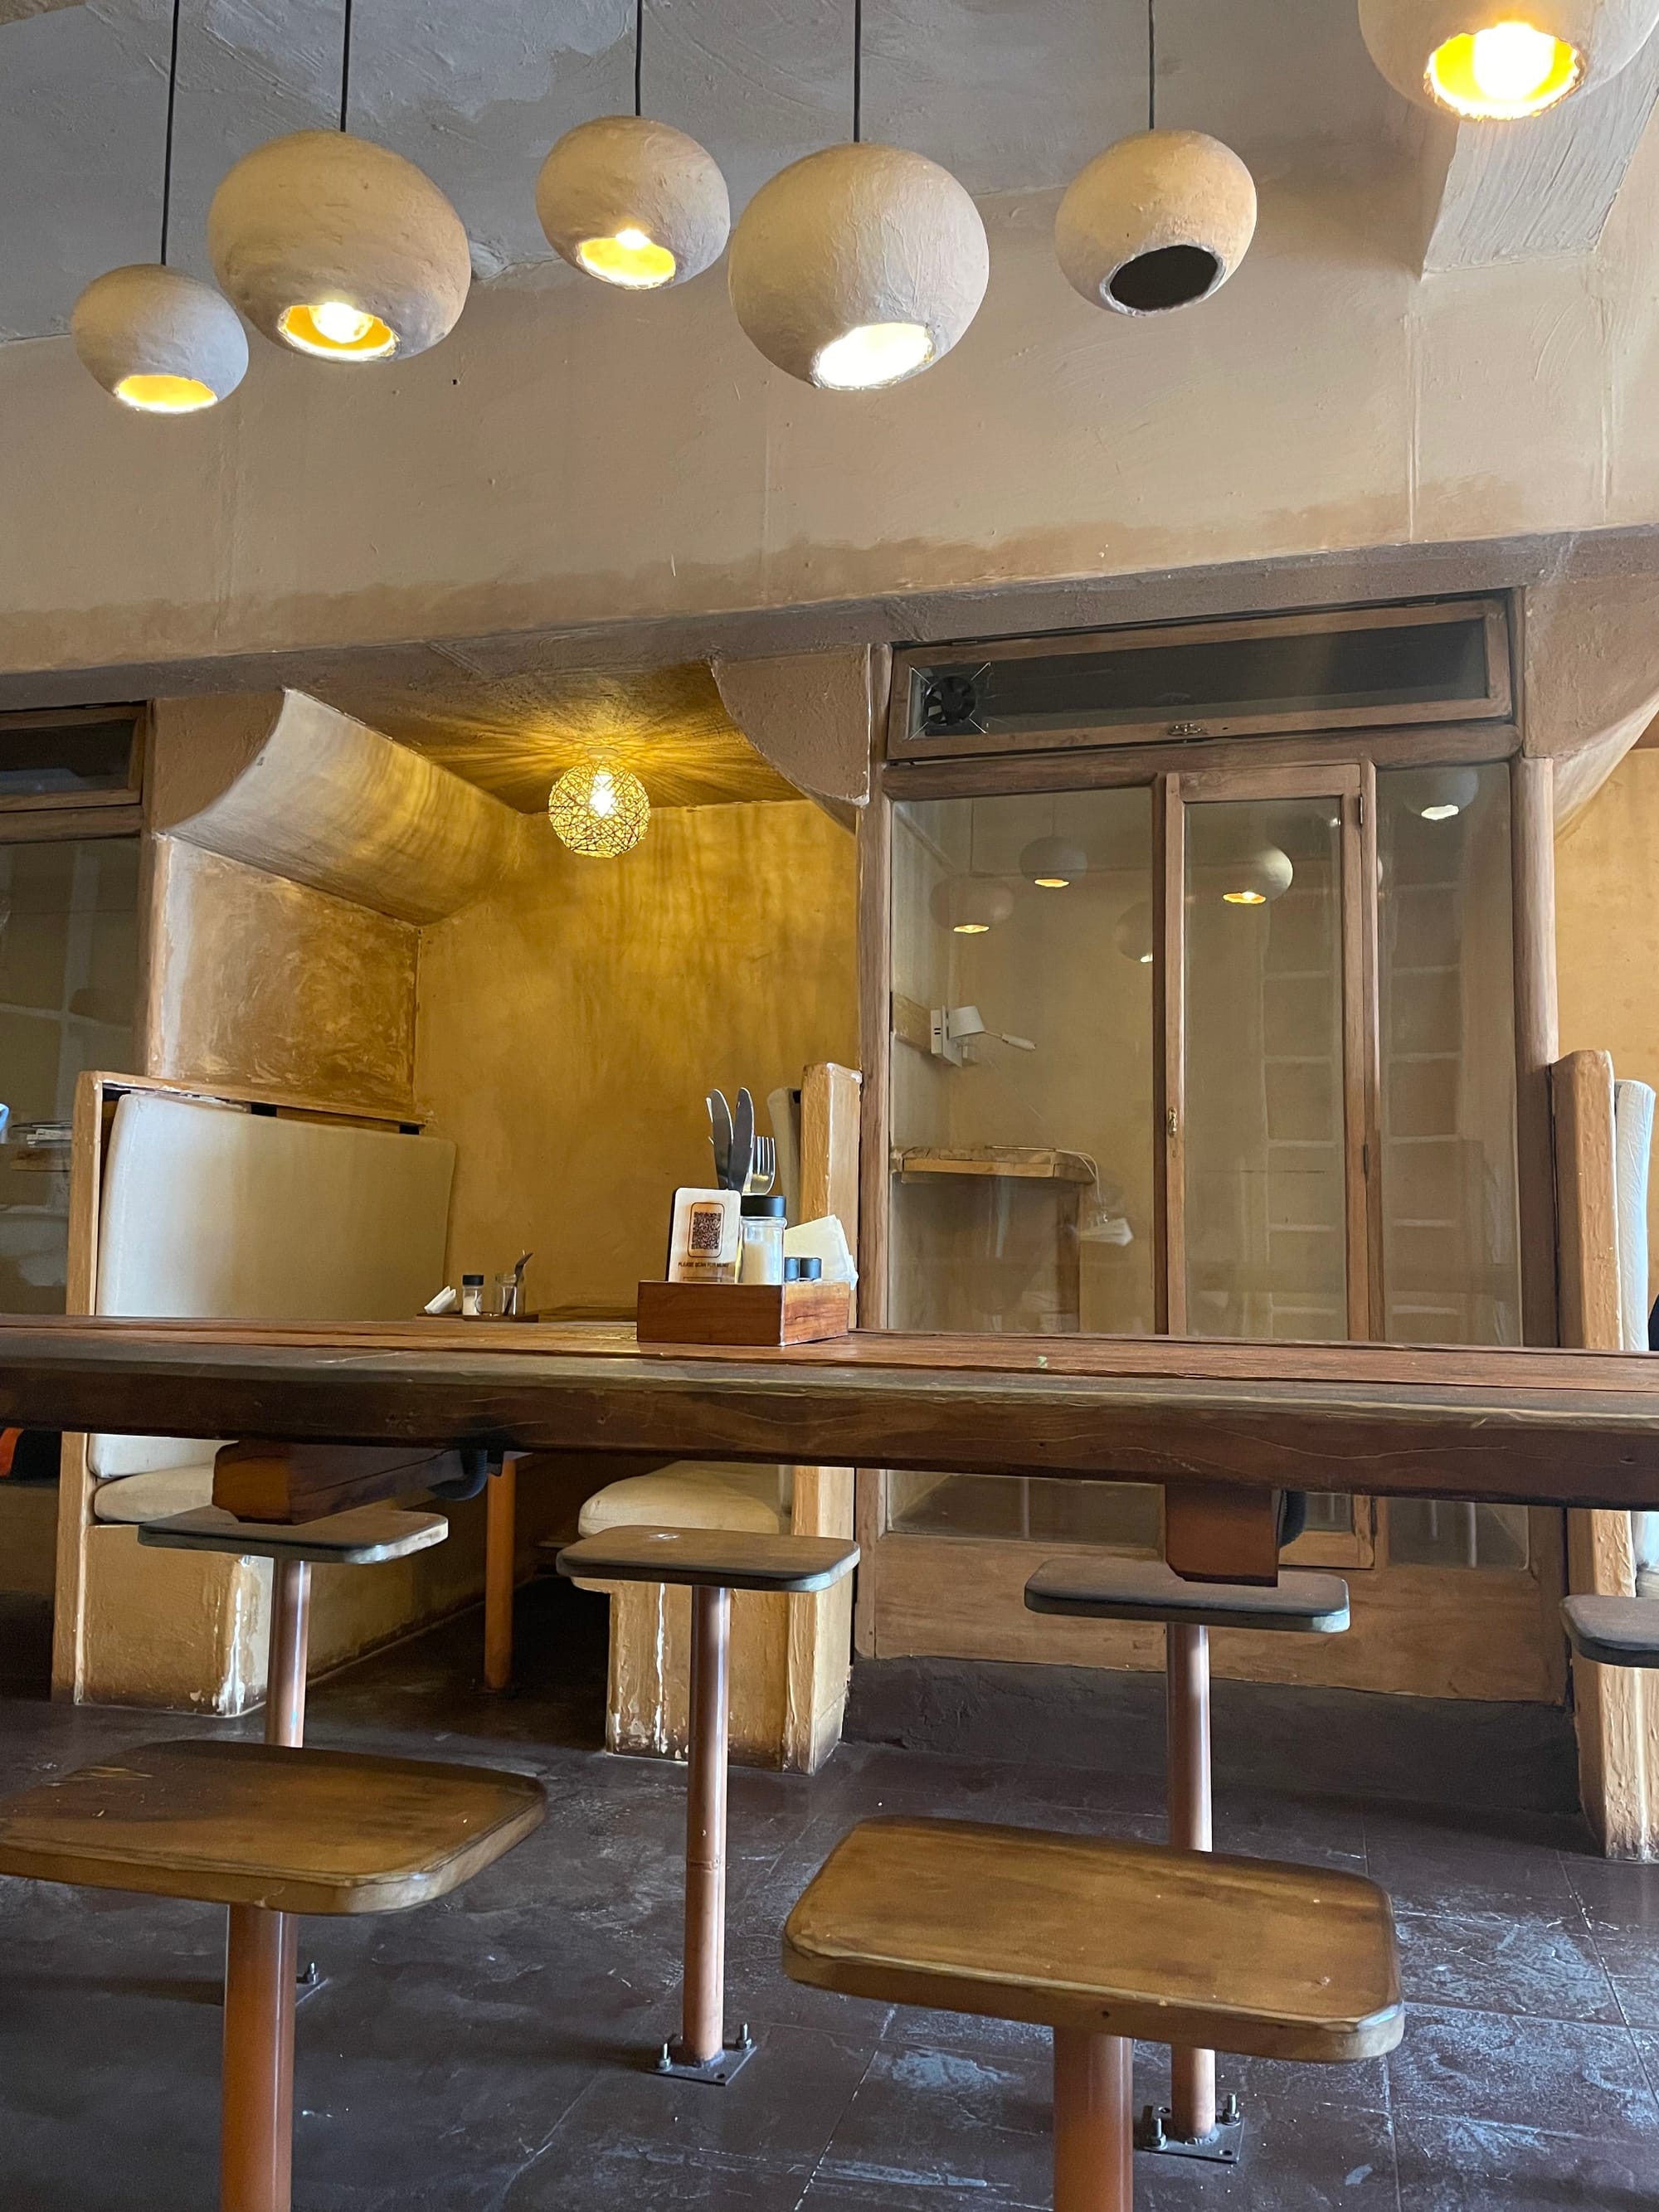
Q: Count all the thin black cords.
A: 5